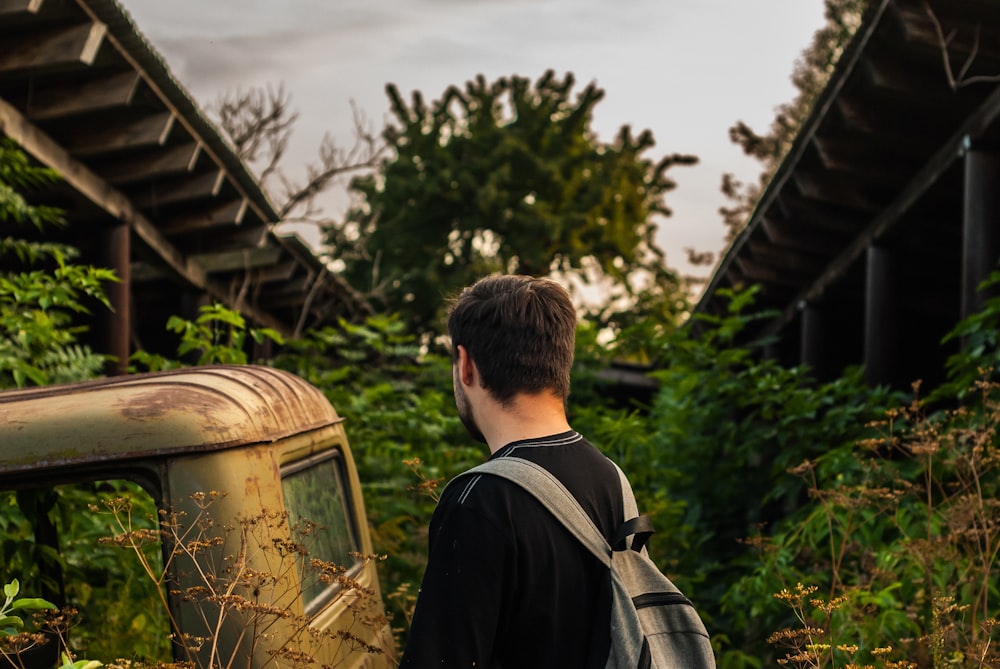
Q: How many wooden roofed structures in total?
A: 2